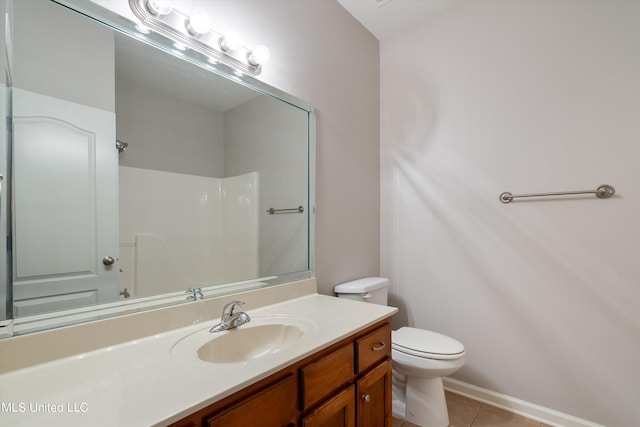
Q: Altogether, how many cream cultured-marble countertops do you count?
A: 1